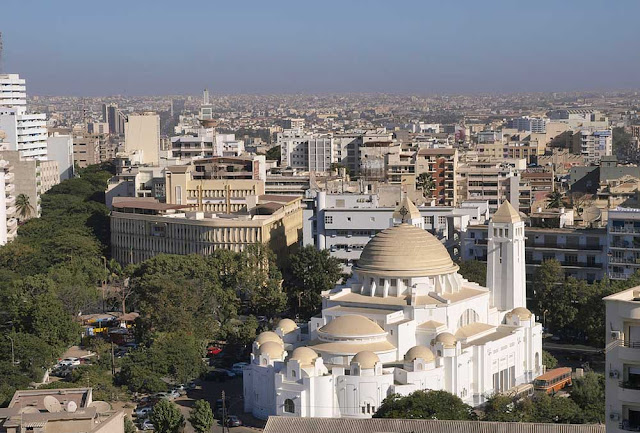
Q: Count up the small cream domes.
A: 8